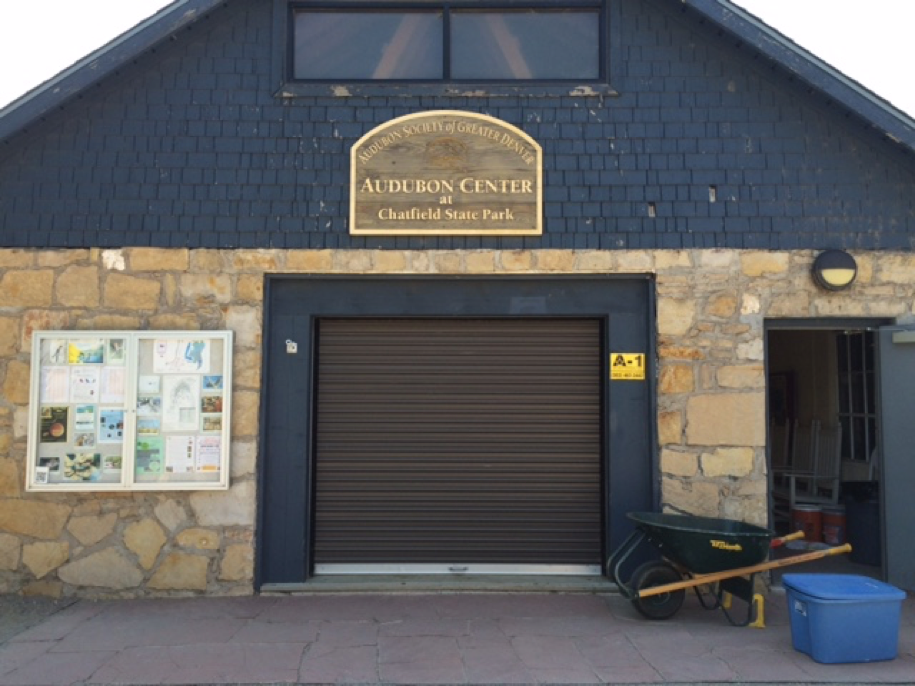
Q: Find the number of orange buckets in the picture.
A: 2